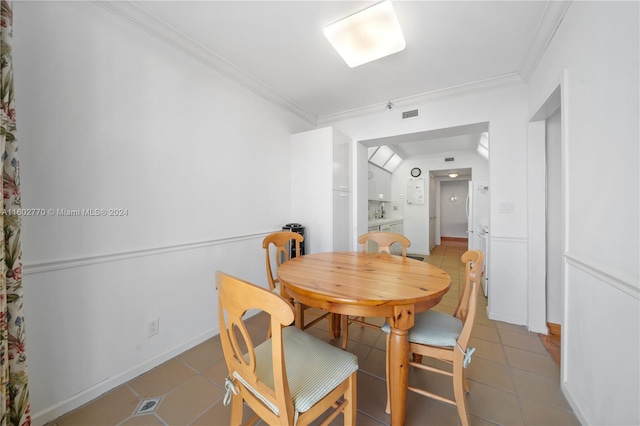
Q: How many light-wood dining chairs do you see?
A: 4